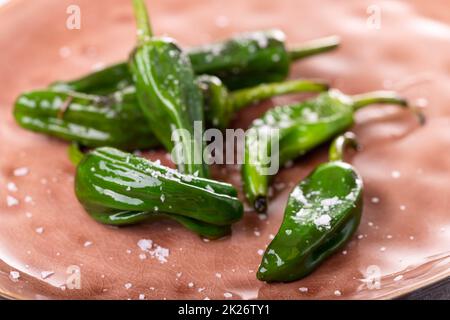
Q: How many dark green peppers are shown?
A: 6